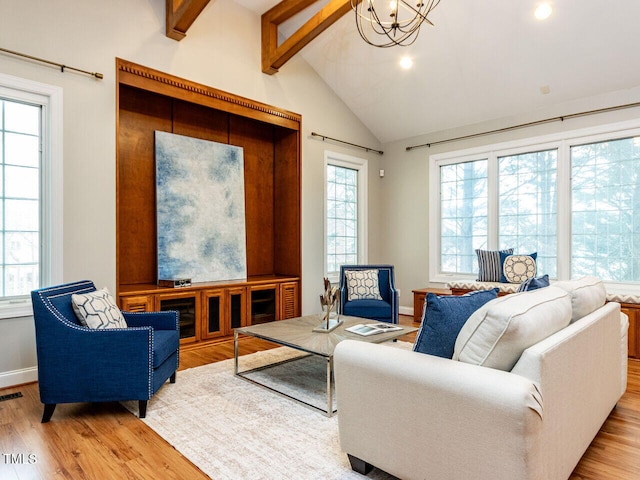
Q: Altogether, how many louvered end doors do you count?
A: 2